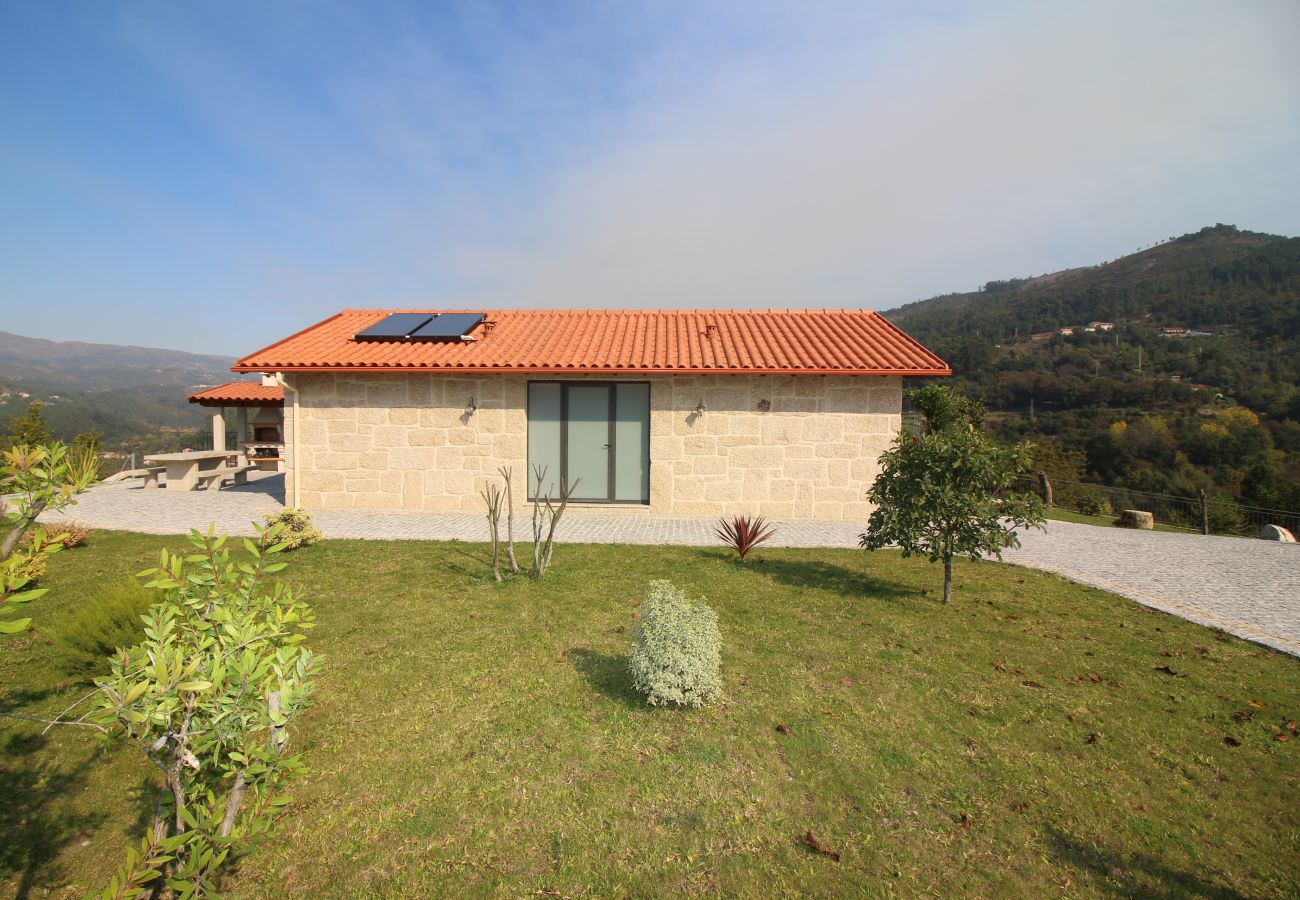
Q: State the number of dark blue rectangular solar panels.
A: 2